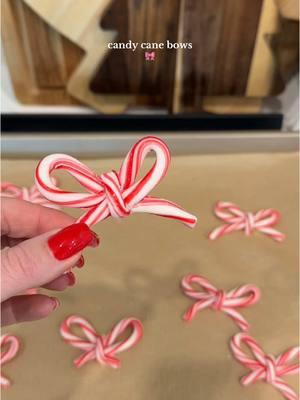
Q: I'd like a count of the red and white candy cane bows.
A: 7